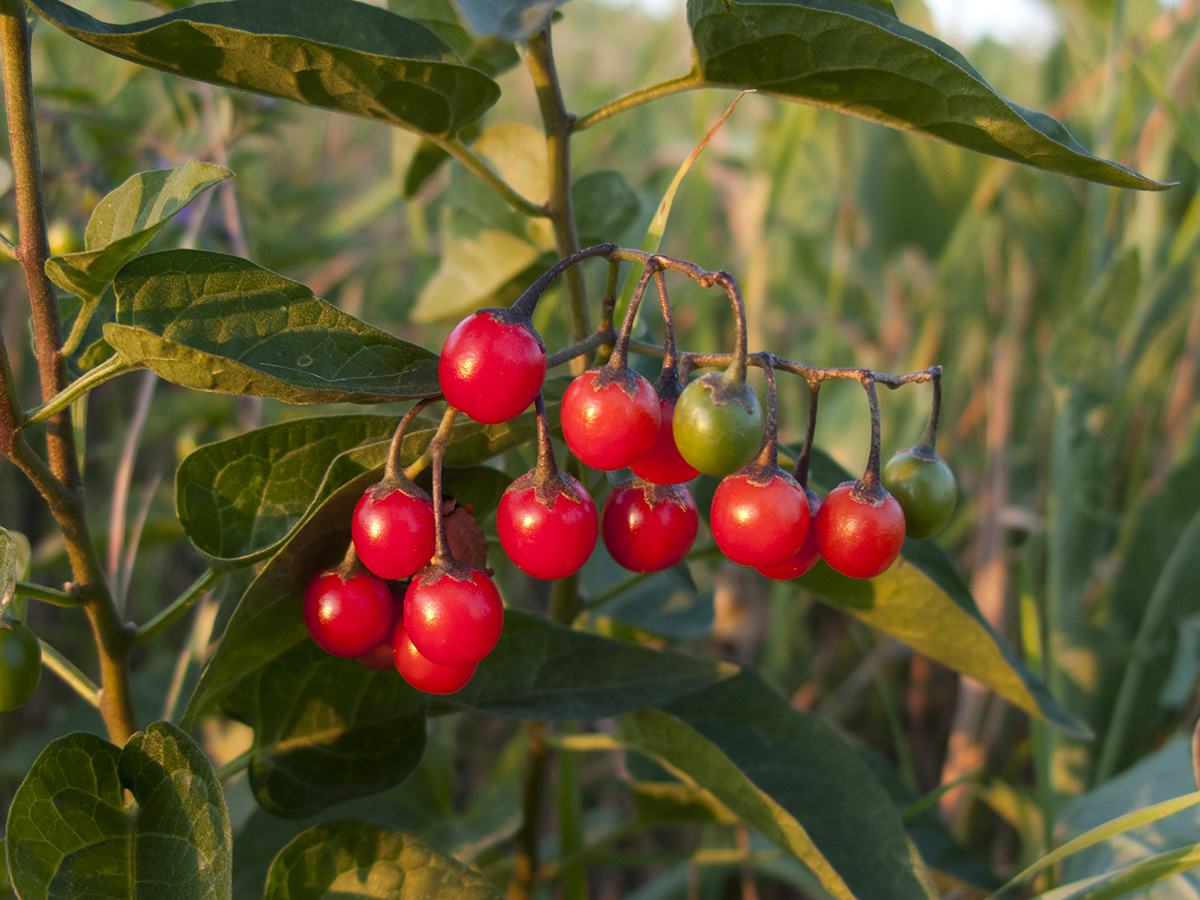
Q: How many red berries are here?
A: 13